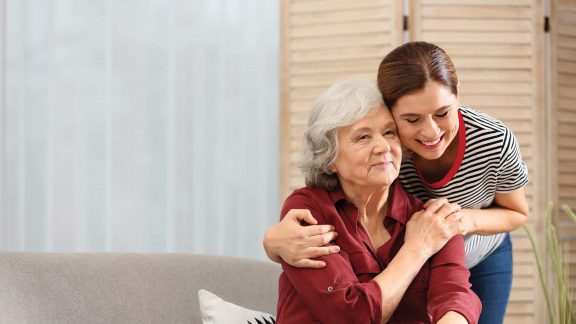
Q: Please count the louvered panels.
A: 3